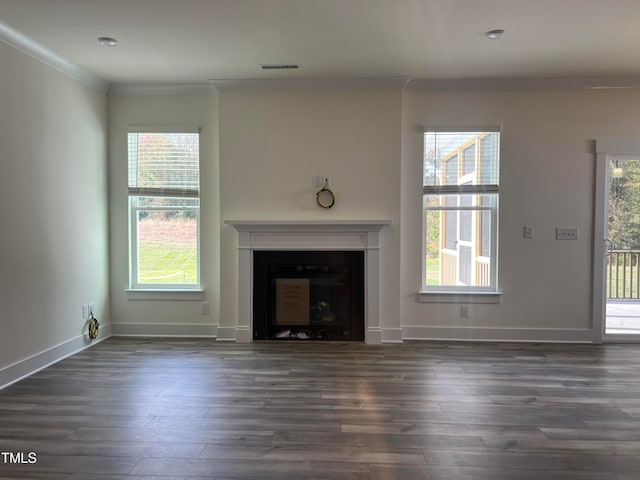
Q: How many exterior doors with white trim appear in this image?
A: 1